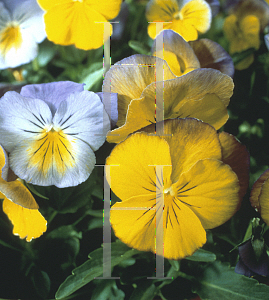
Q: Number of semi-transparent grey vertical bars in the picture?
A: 4